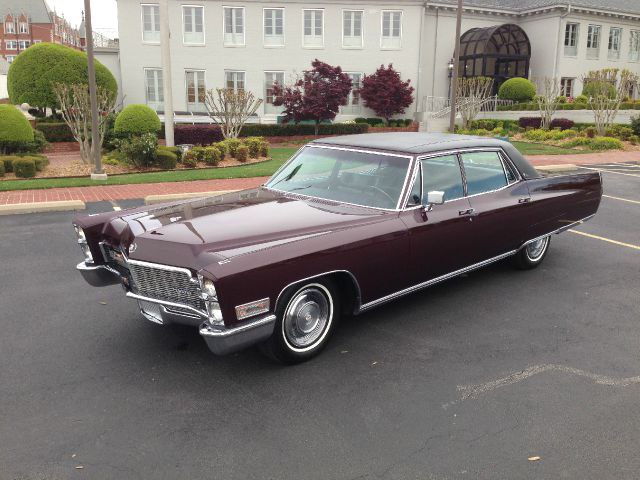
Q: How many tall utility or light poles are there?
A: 3